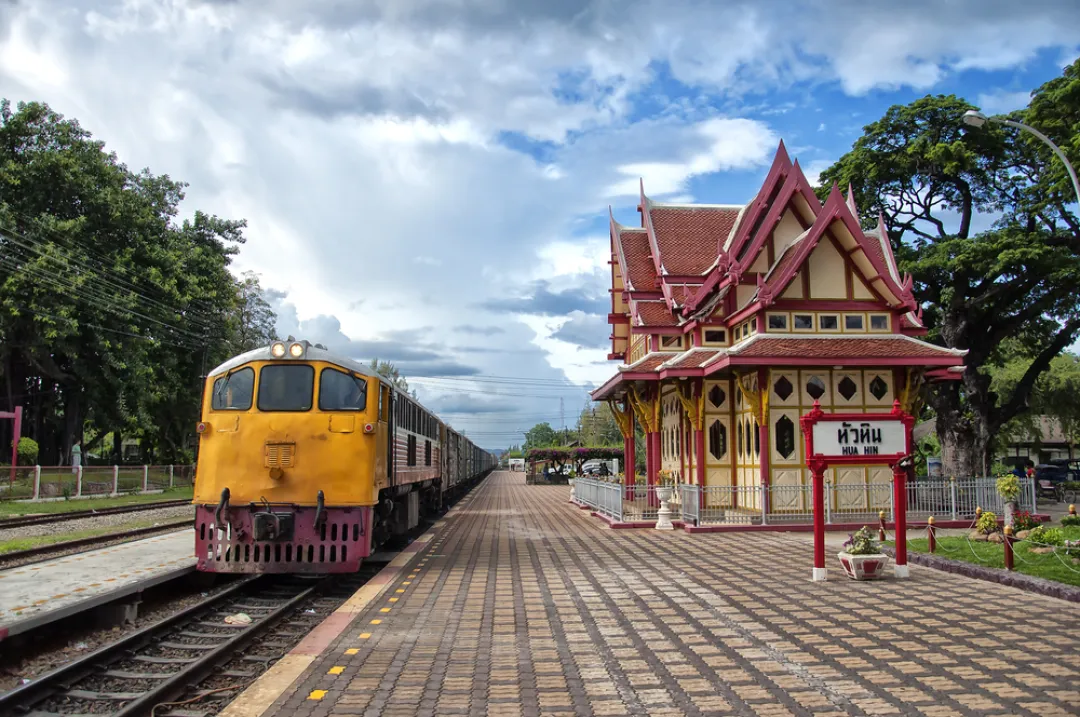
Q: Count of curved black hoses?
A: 2